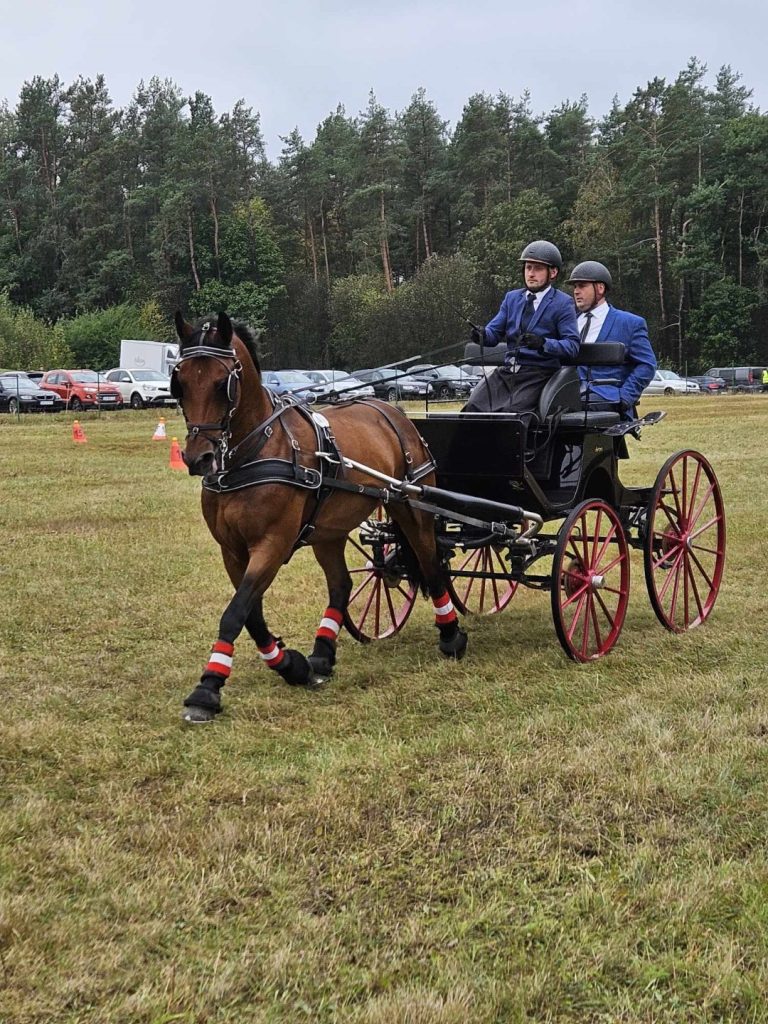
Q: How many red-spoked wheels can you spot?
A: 4